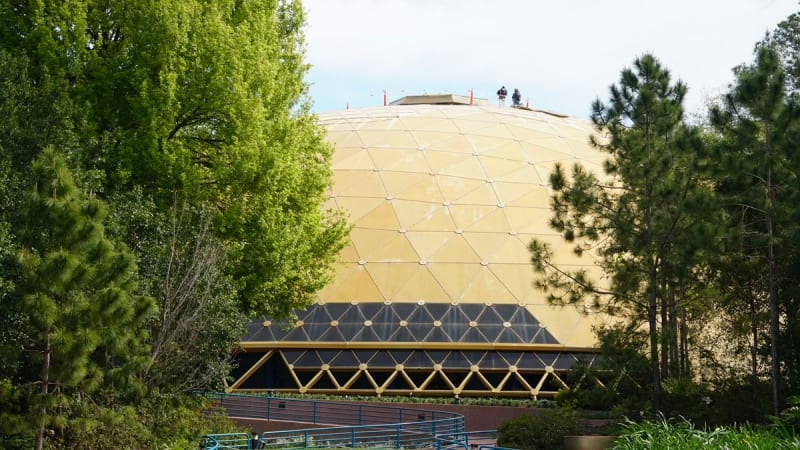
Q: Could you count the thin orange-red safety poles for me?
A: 4